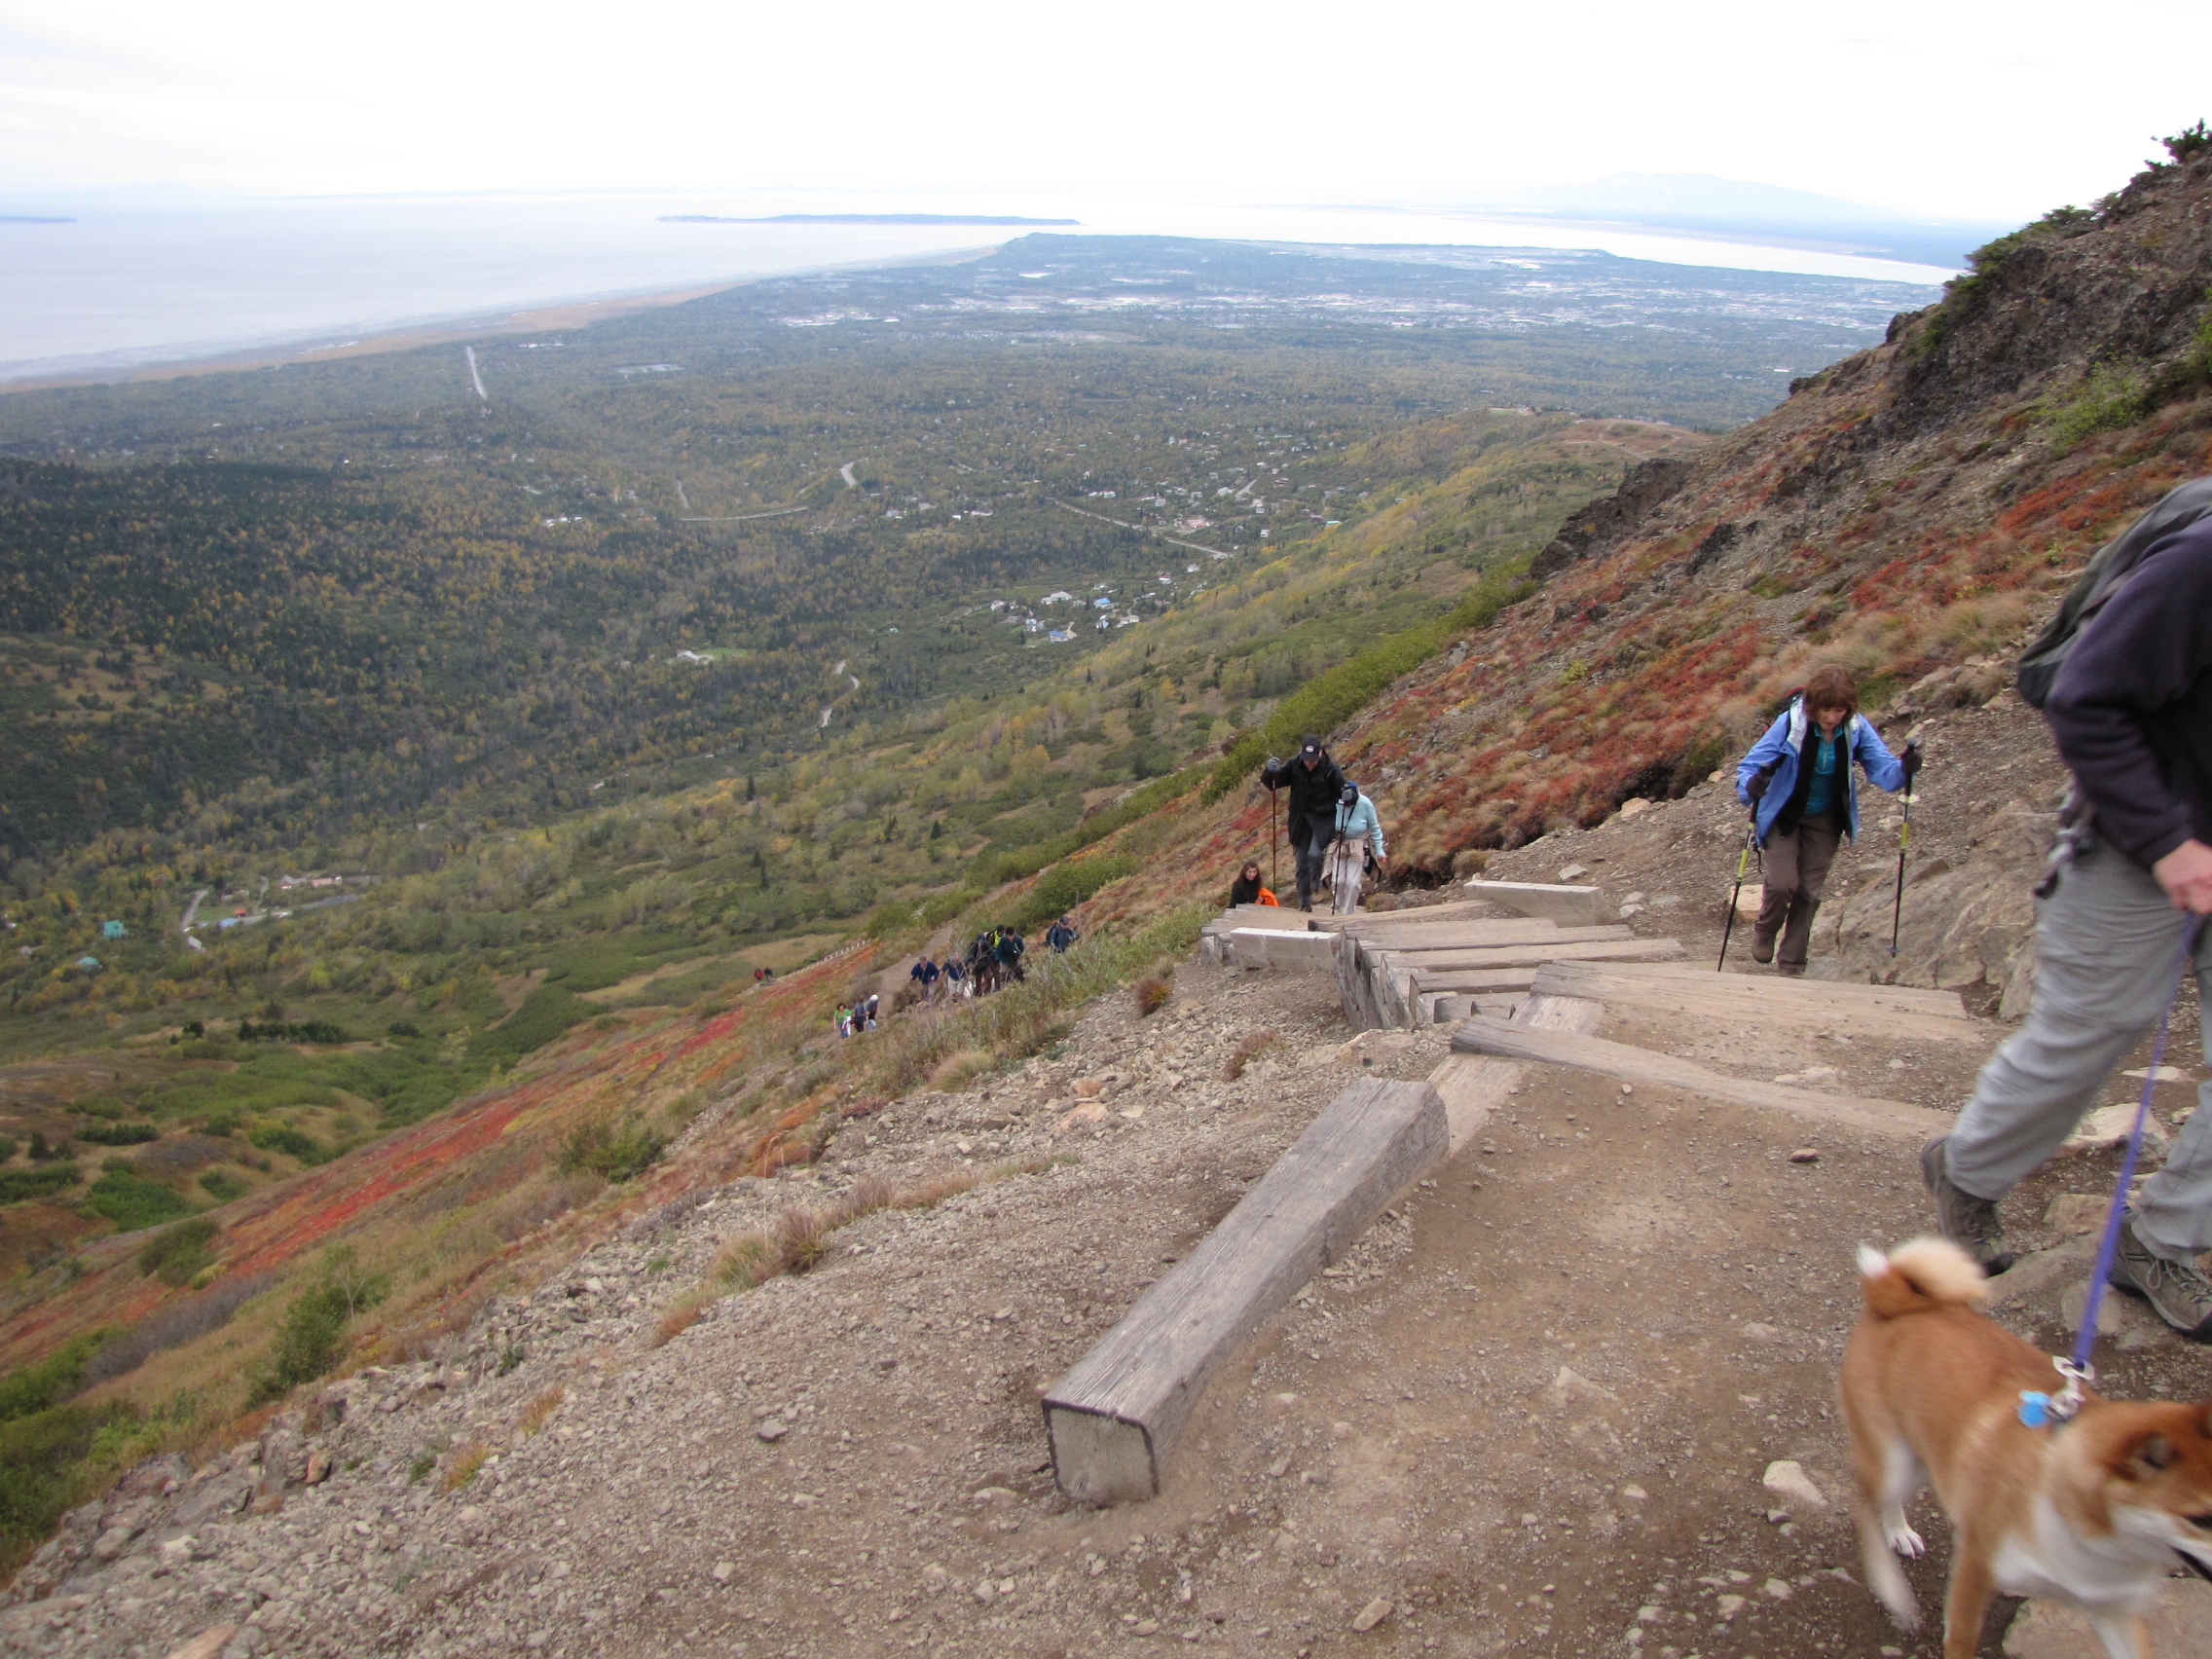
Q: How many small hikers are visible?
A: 11